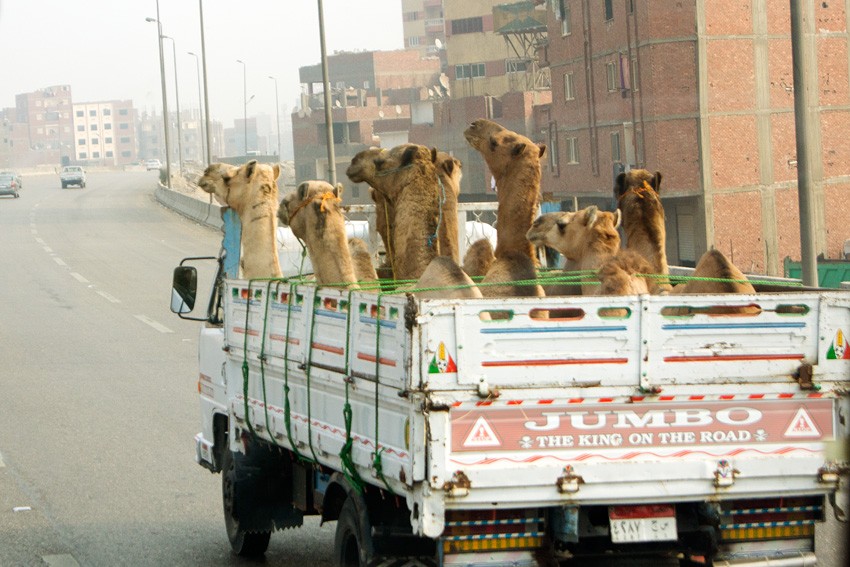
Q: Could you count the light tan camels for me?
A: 3